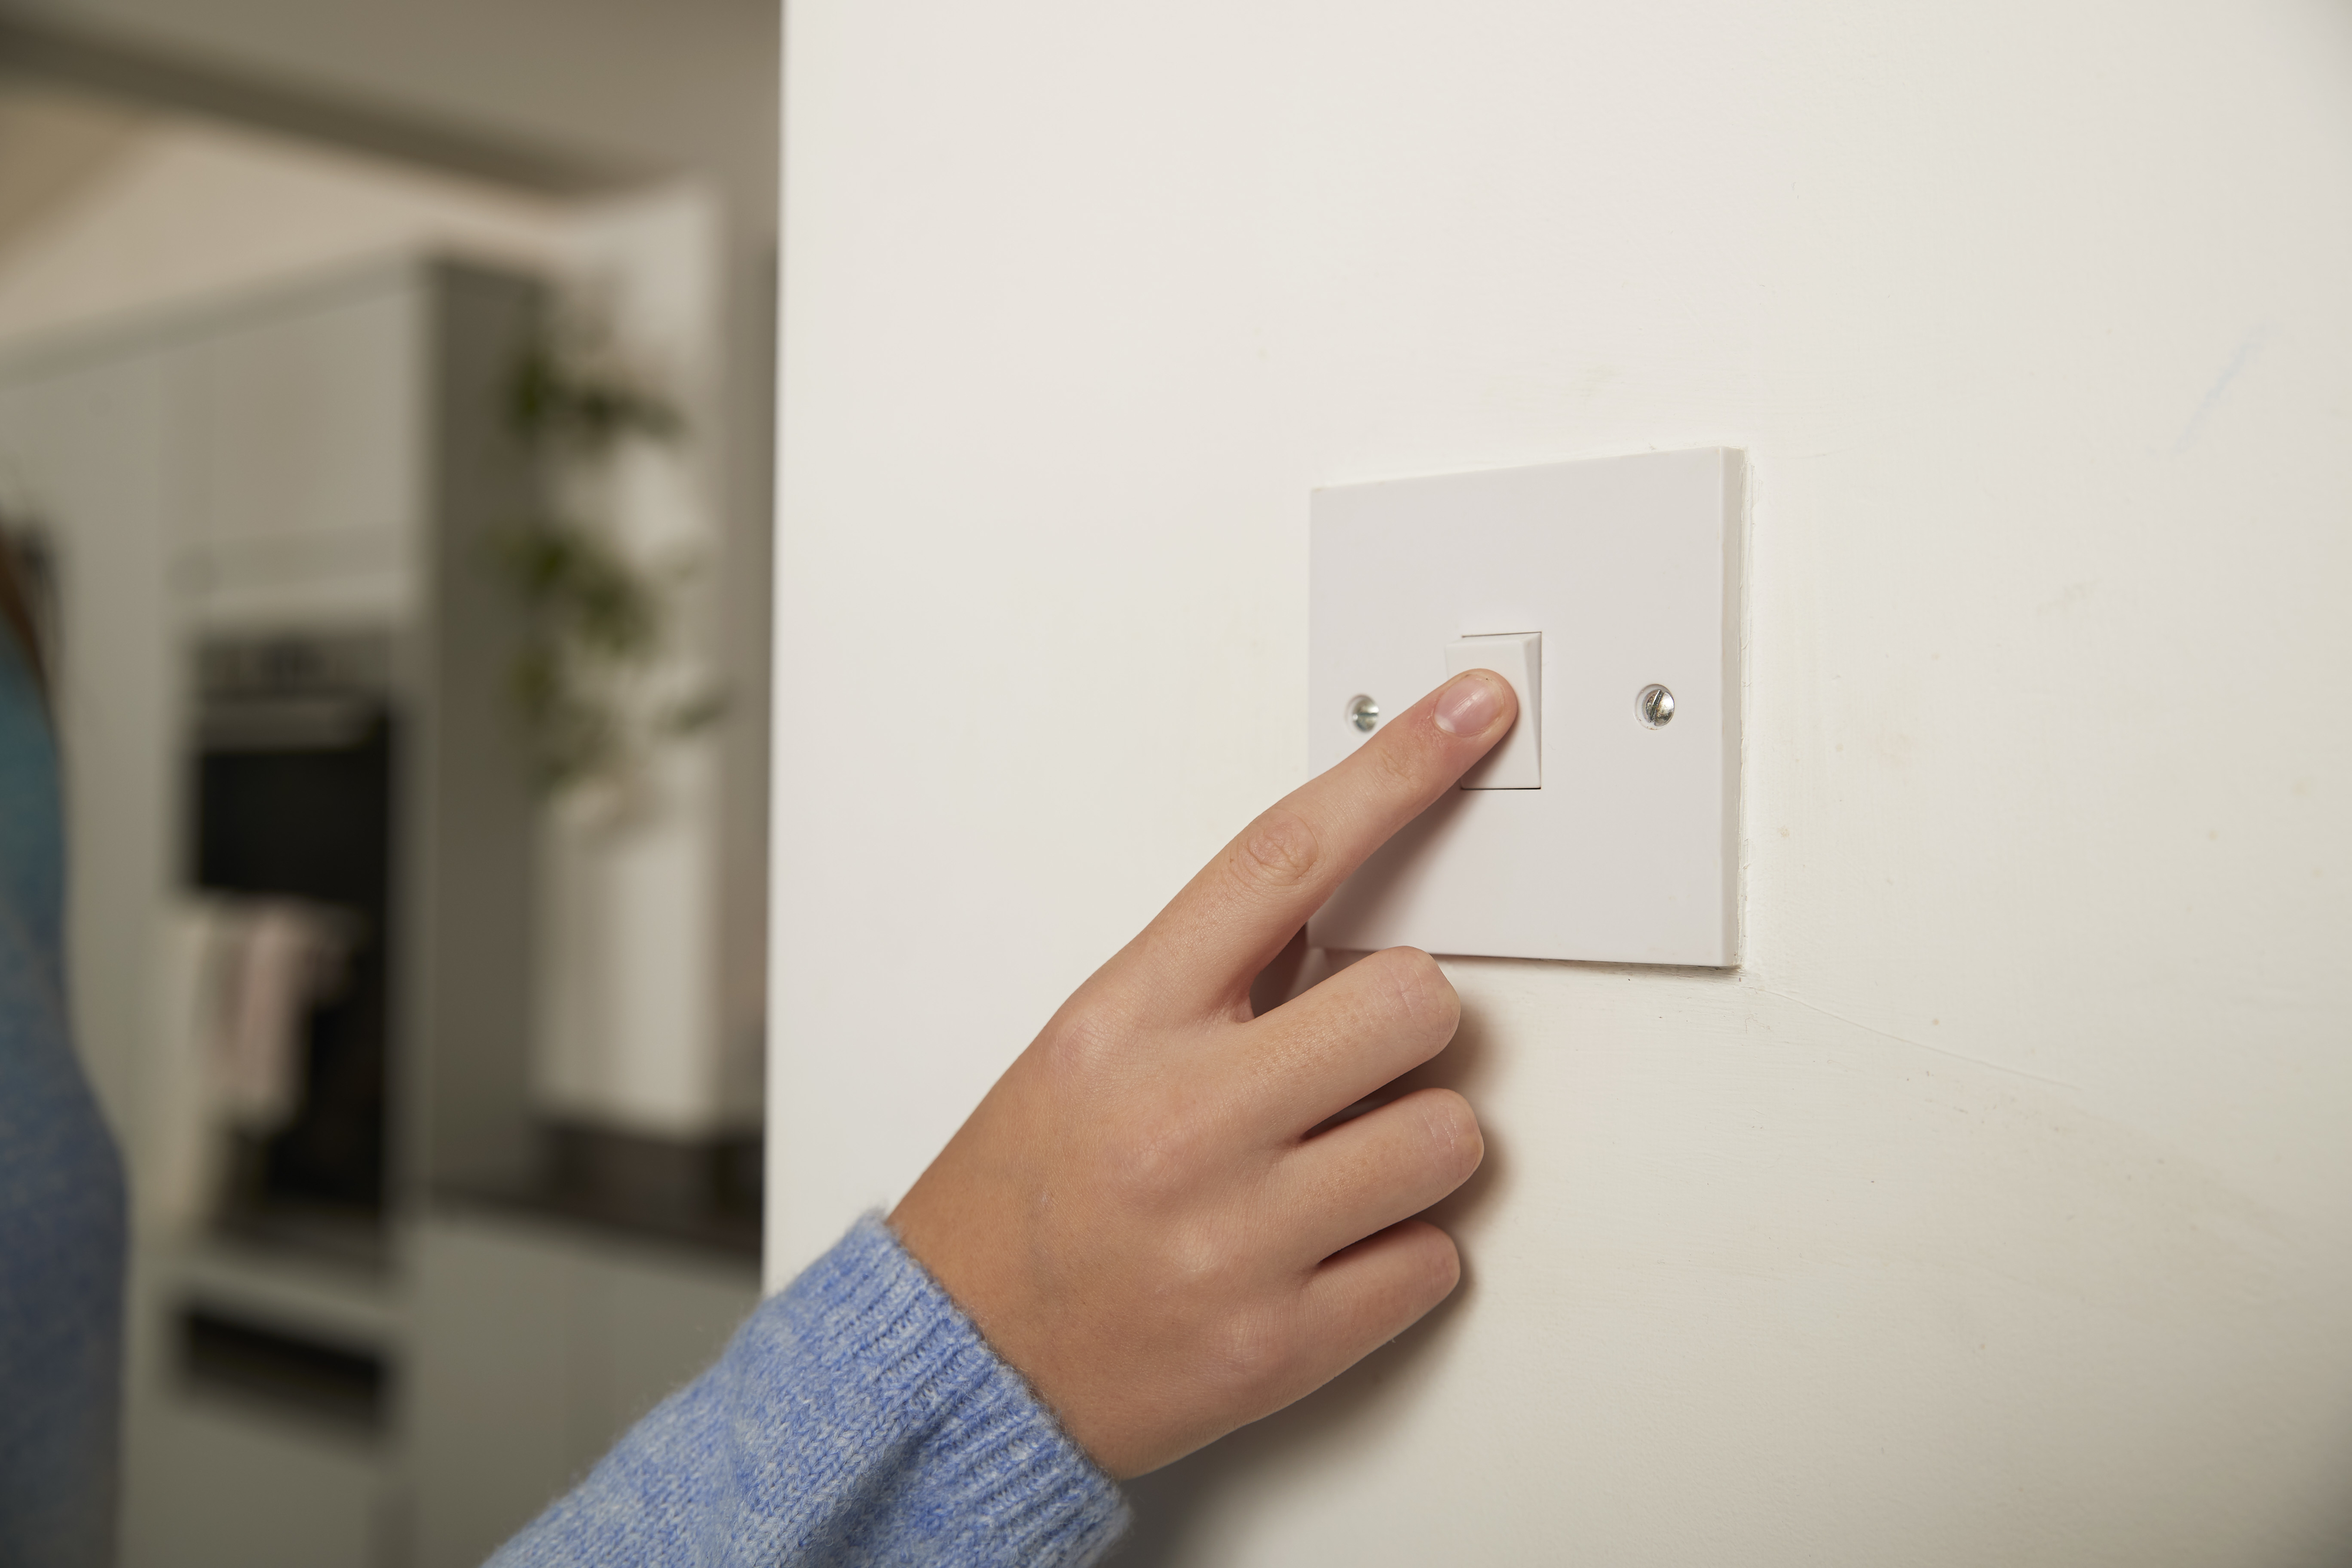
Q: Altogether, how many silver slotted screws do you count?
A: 2